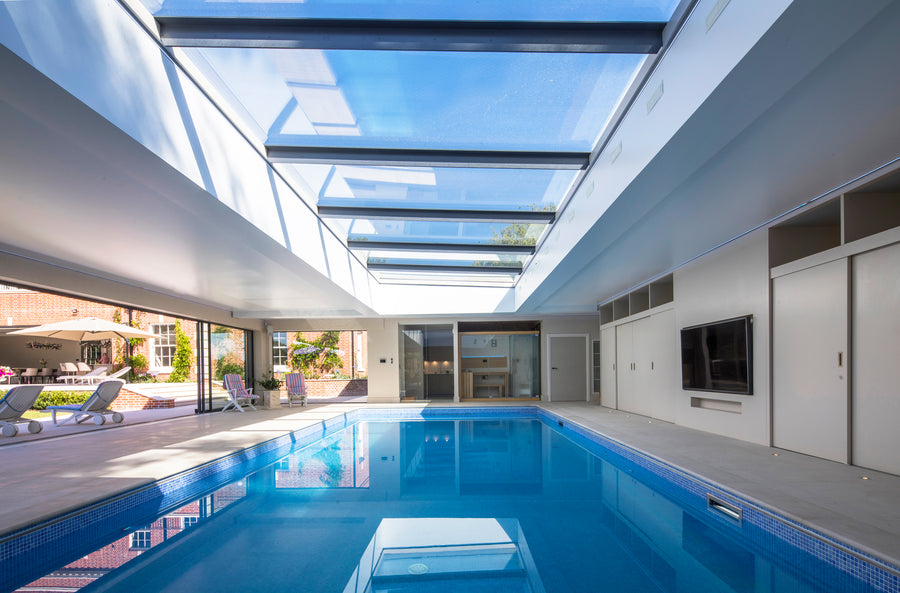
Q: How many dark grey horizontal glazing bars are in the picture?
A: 5